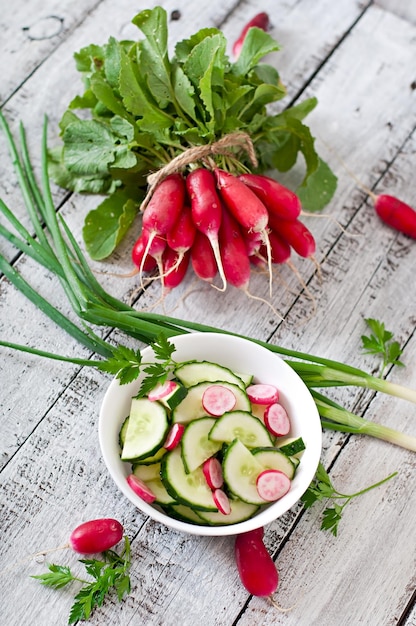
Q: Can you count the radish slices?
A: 9